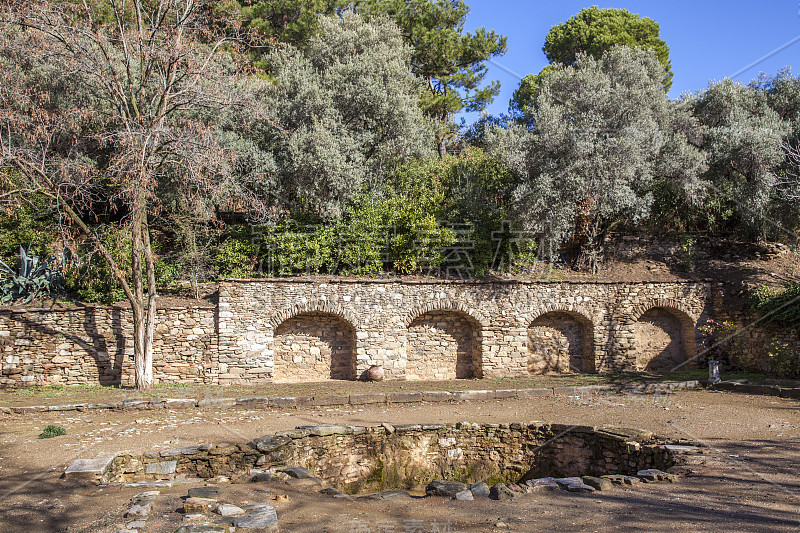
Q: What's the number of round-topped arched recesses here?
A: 4